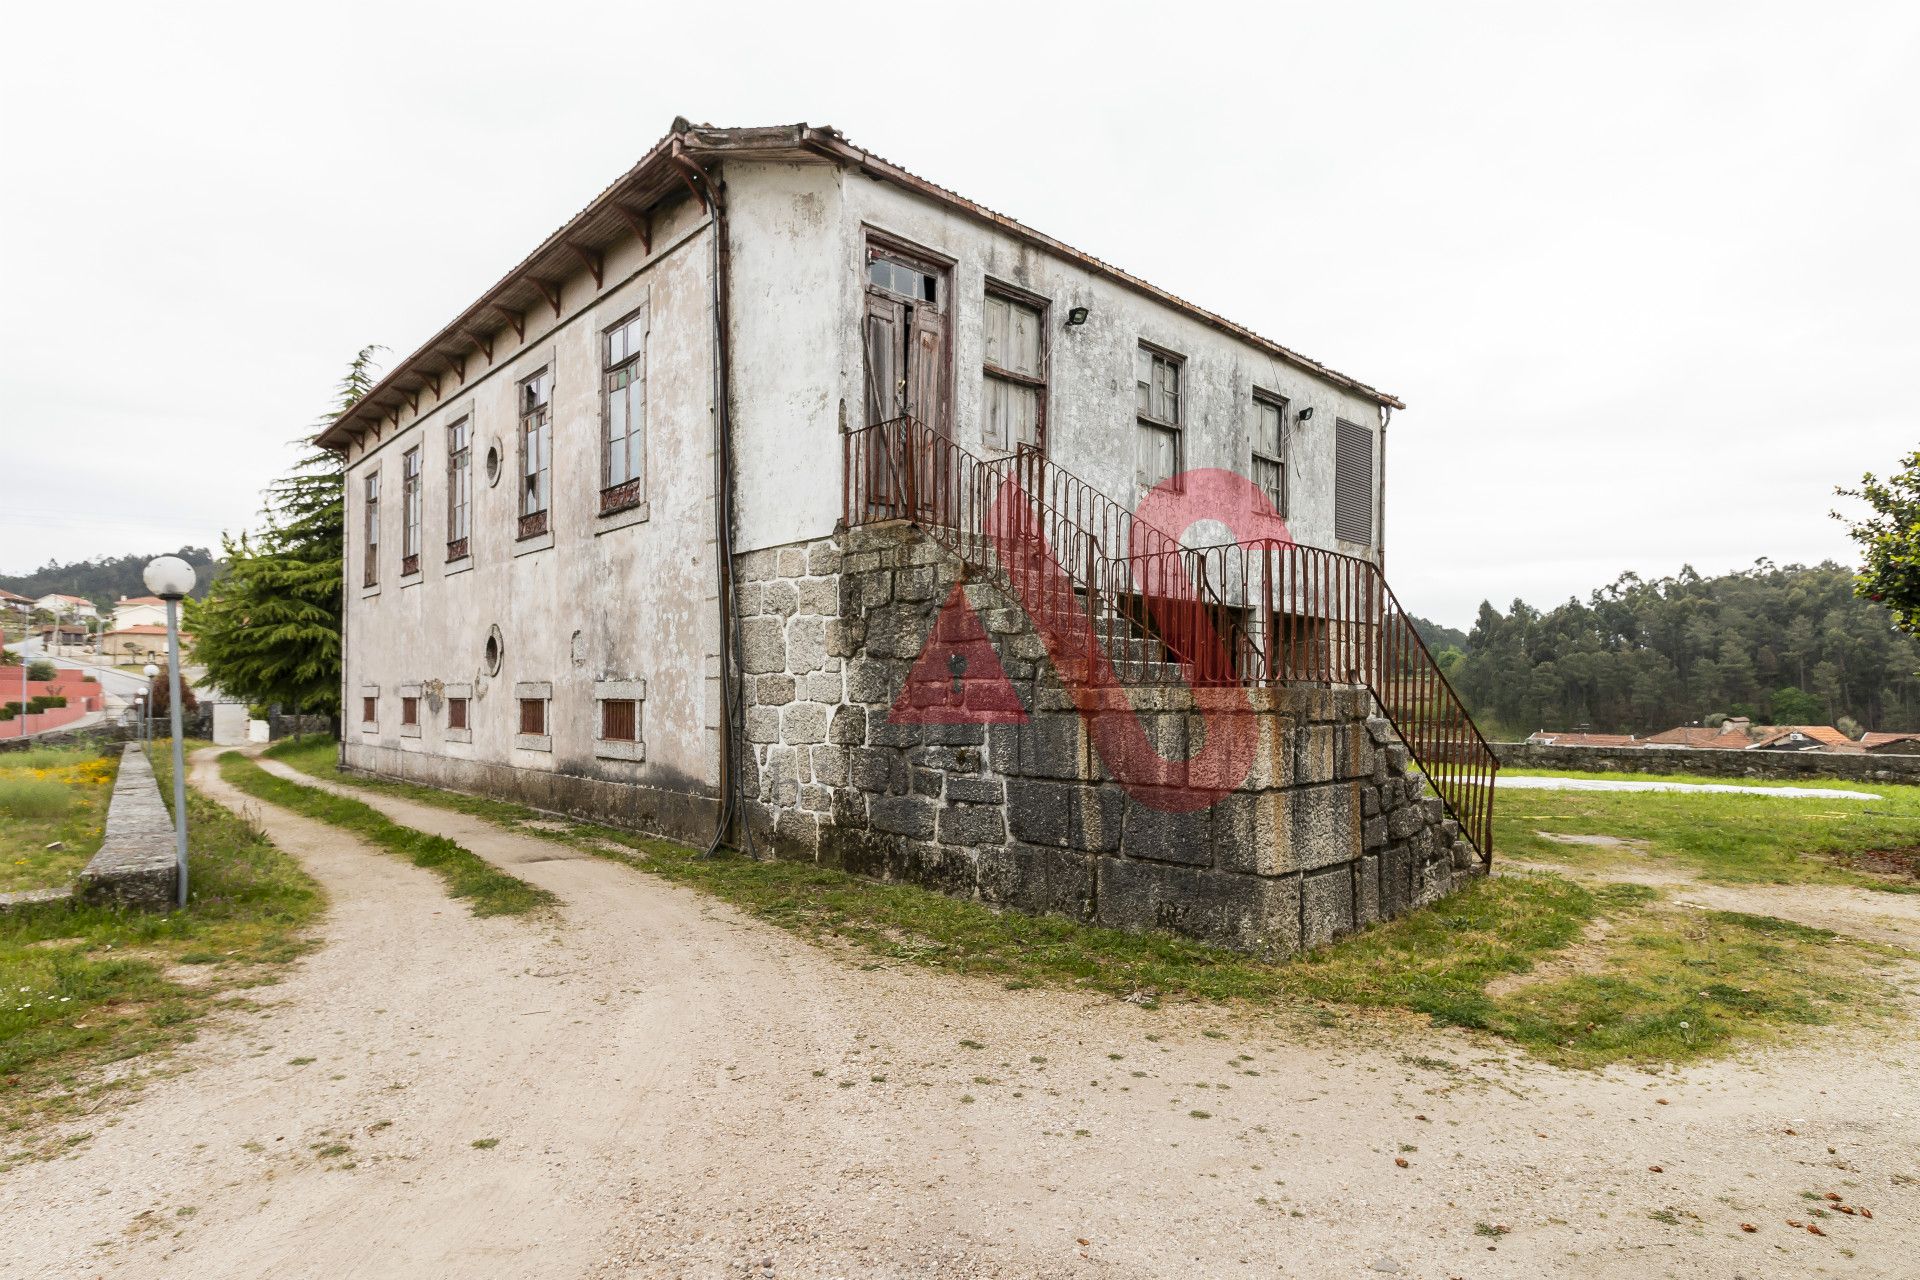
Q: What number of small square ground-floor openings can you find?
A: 5